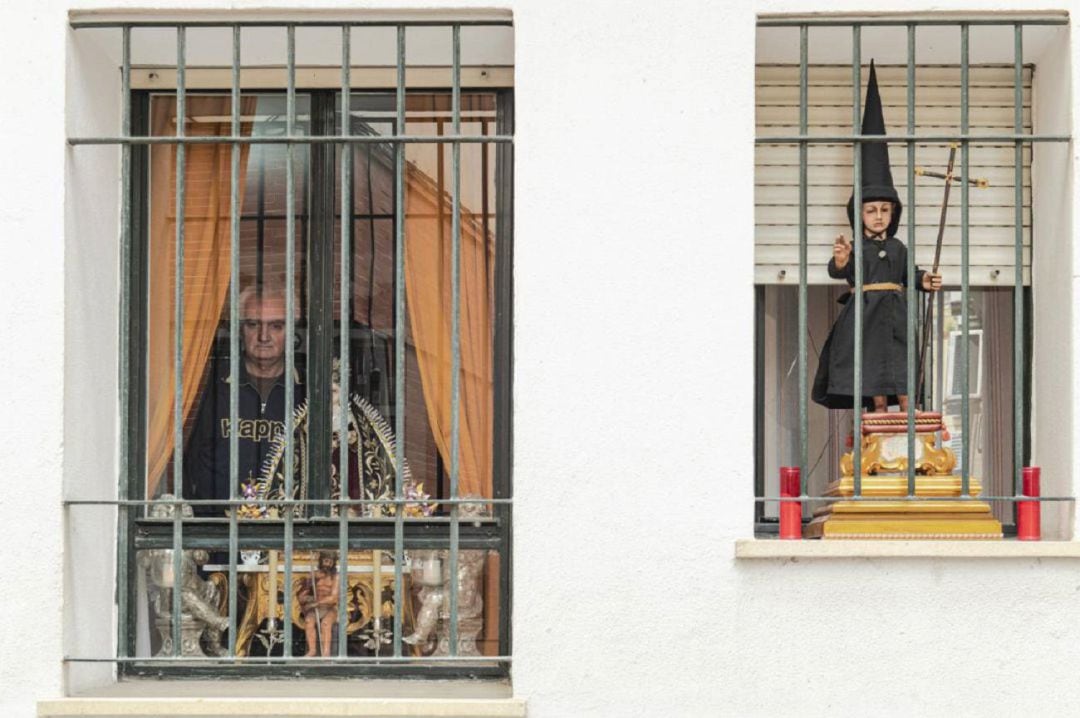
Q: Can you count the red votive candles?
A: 2